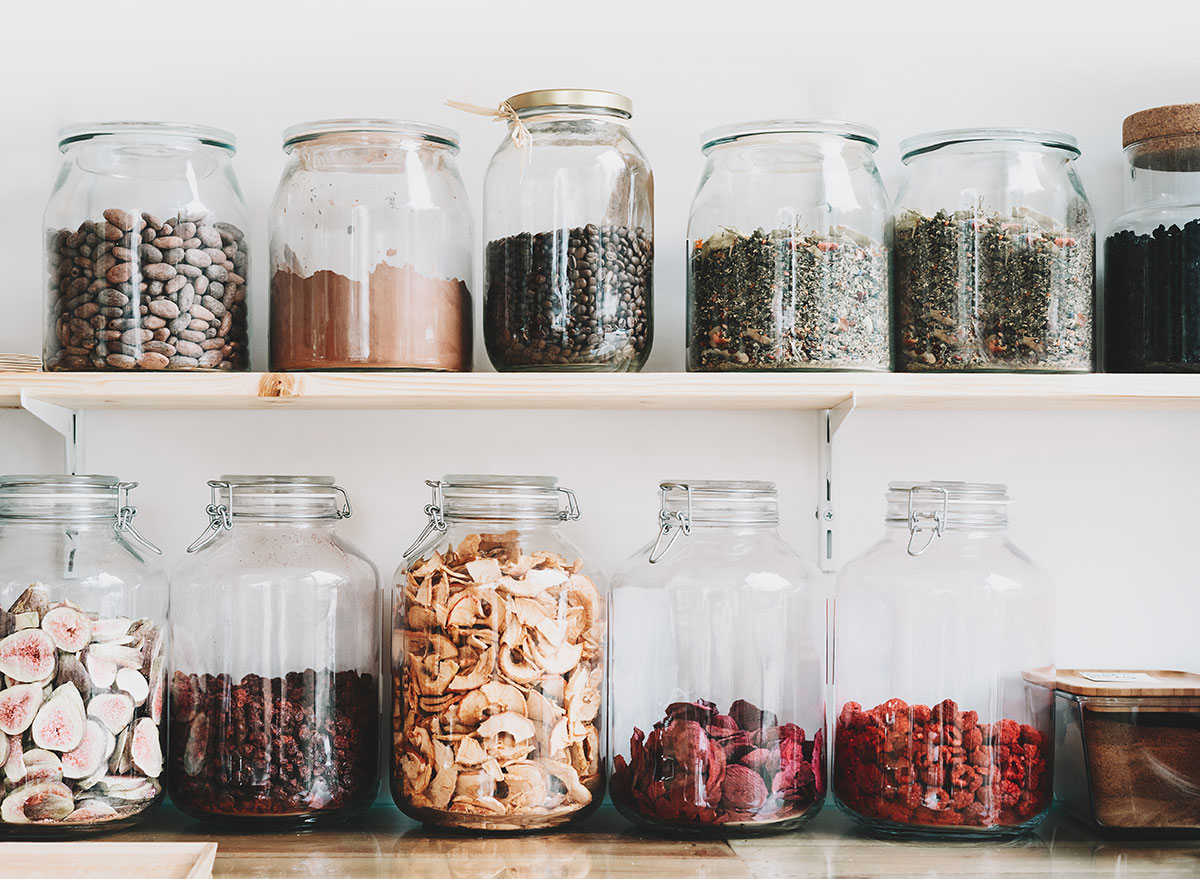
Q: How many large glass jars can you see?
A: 11